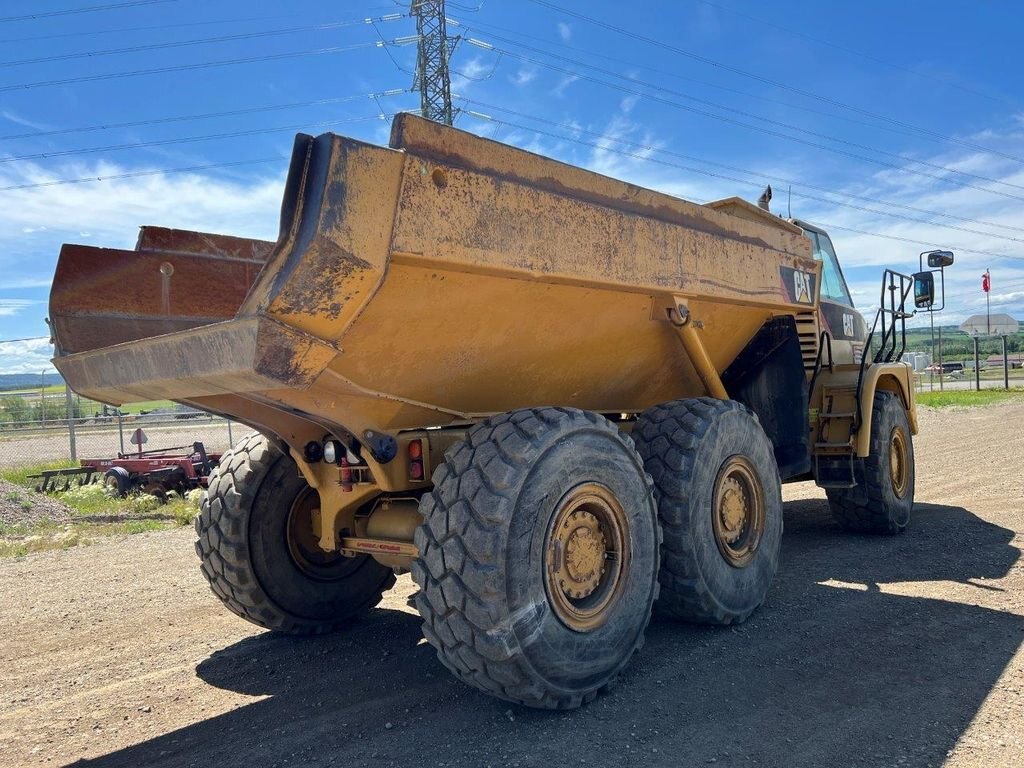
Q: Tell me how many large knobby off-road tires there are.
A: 4